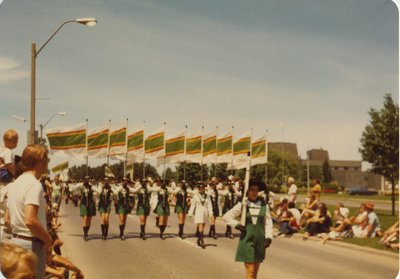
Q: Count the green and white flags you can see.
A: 11